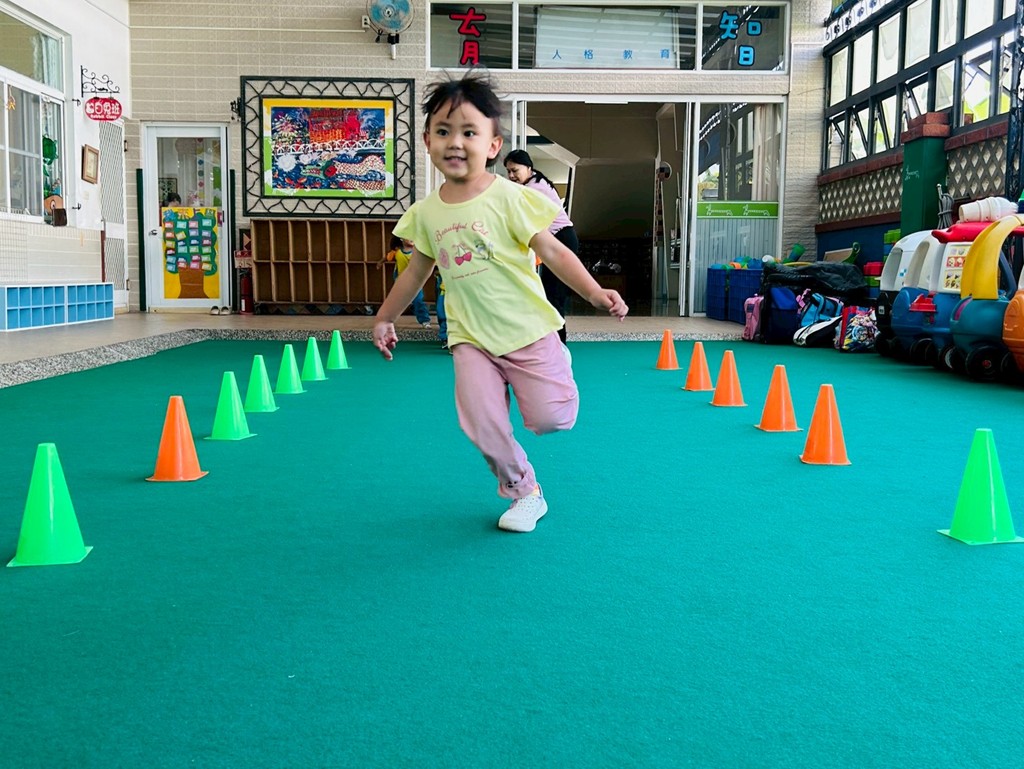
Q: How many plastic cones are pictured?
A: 13